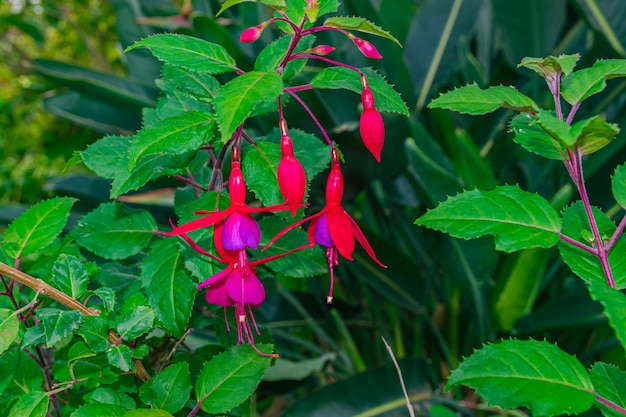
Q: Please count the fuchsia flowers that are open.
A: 3